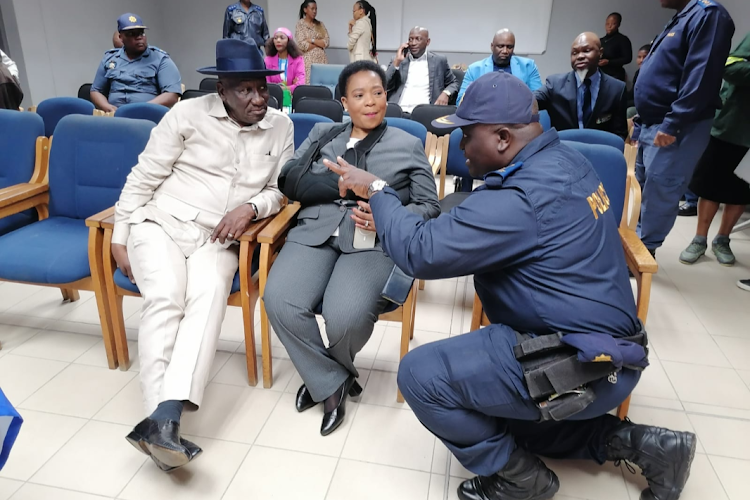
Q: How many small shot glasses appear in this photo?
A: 0